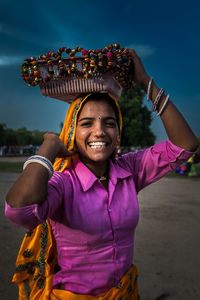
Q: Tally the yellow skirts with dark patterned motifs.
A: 1